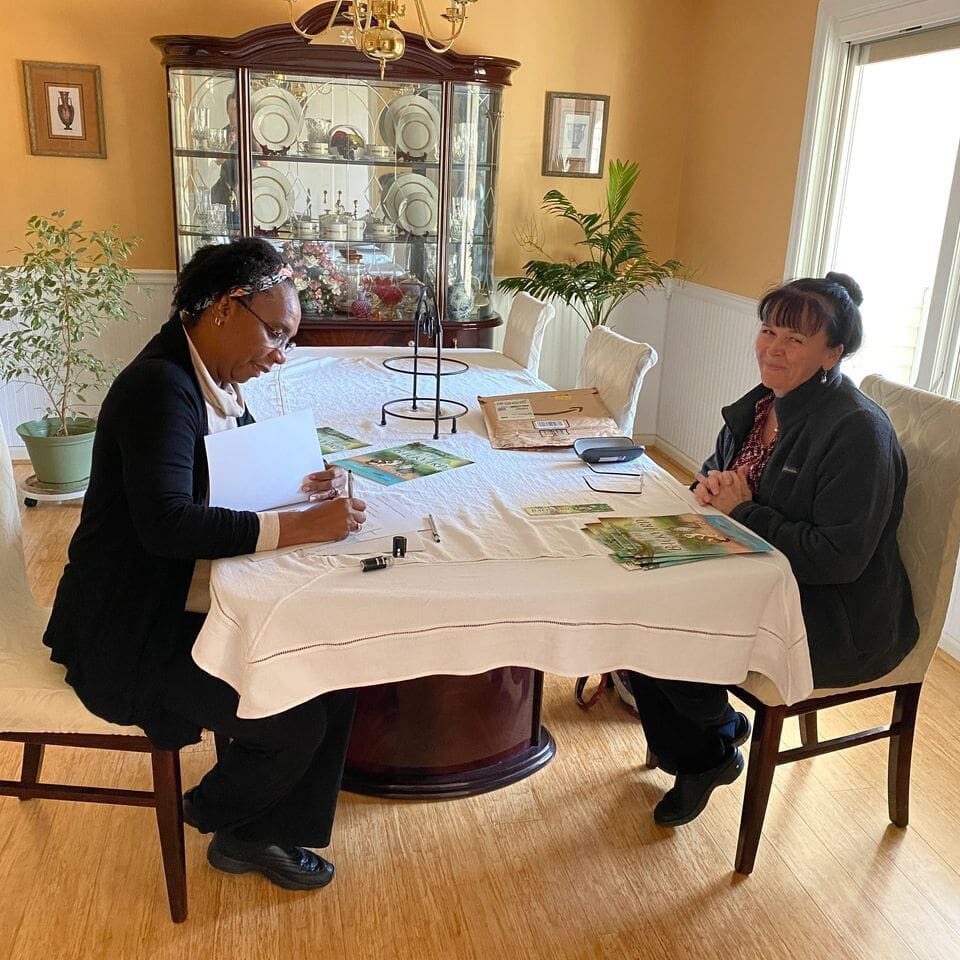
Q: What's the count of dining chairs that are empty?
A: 2